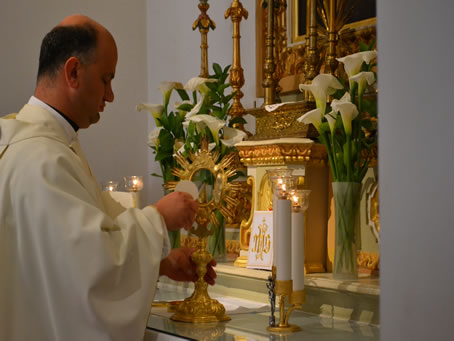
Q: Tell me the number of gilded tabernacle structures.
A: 1